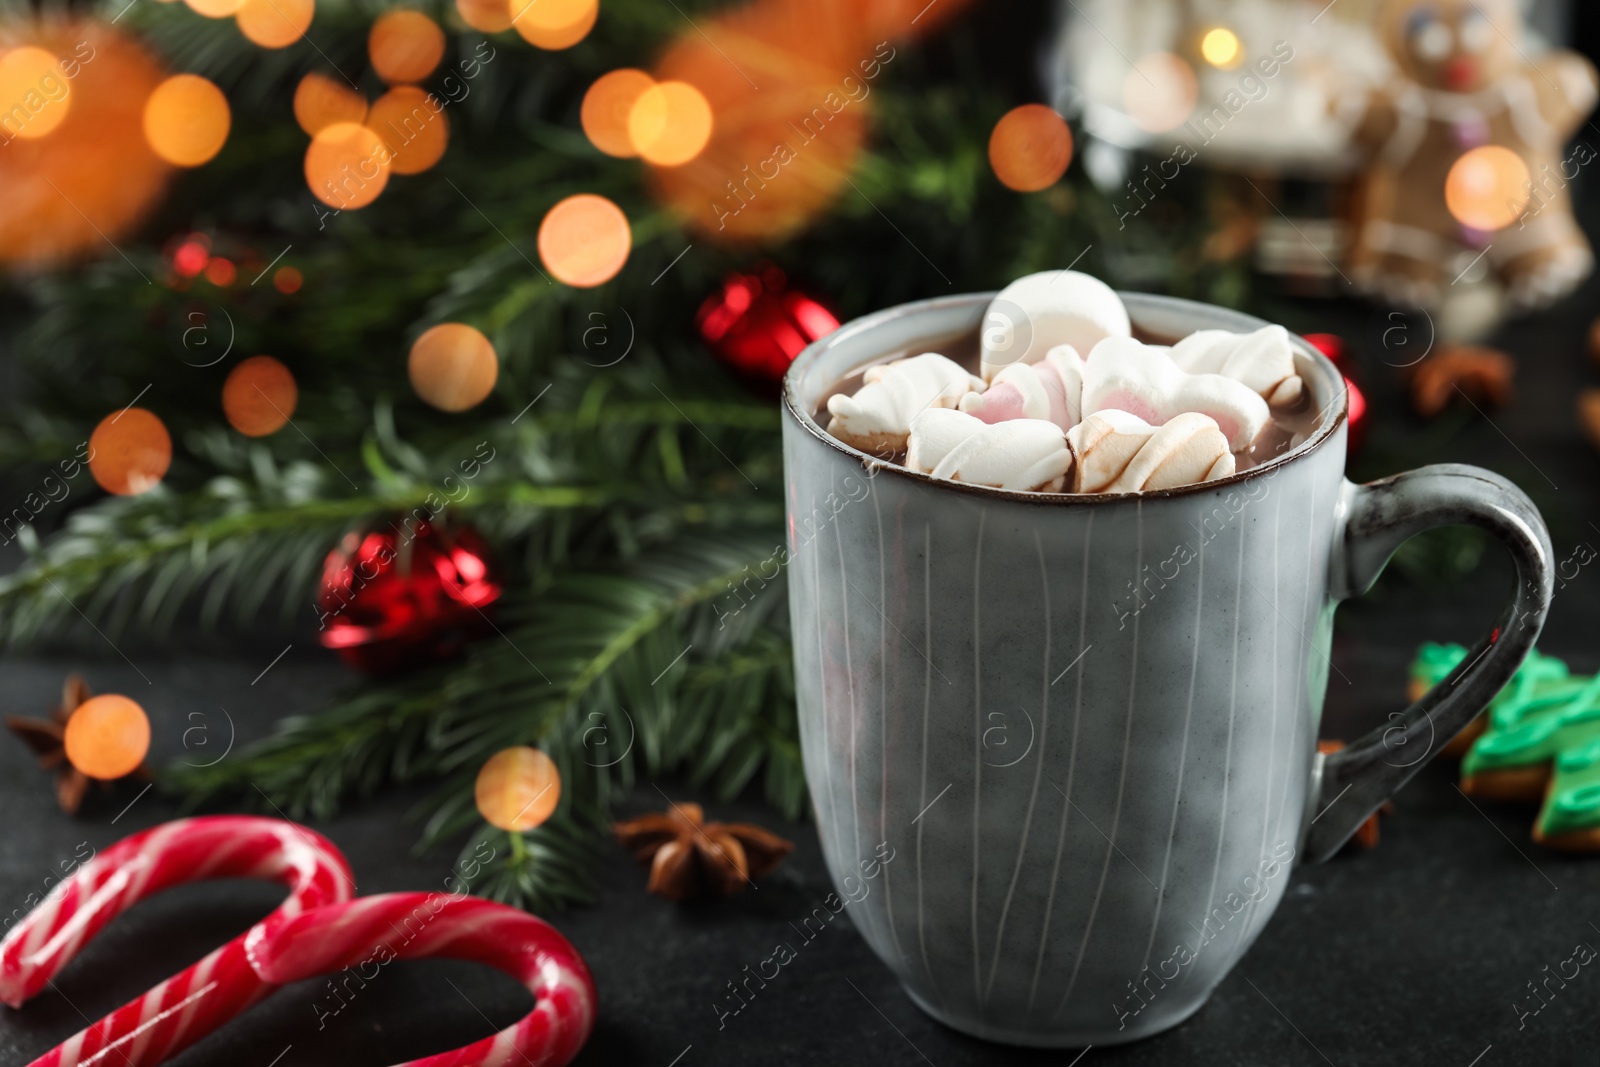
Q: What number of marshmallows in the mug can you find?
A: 7